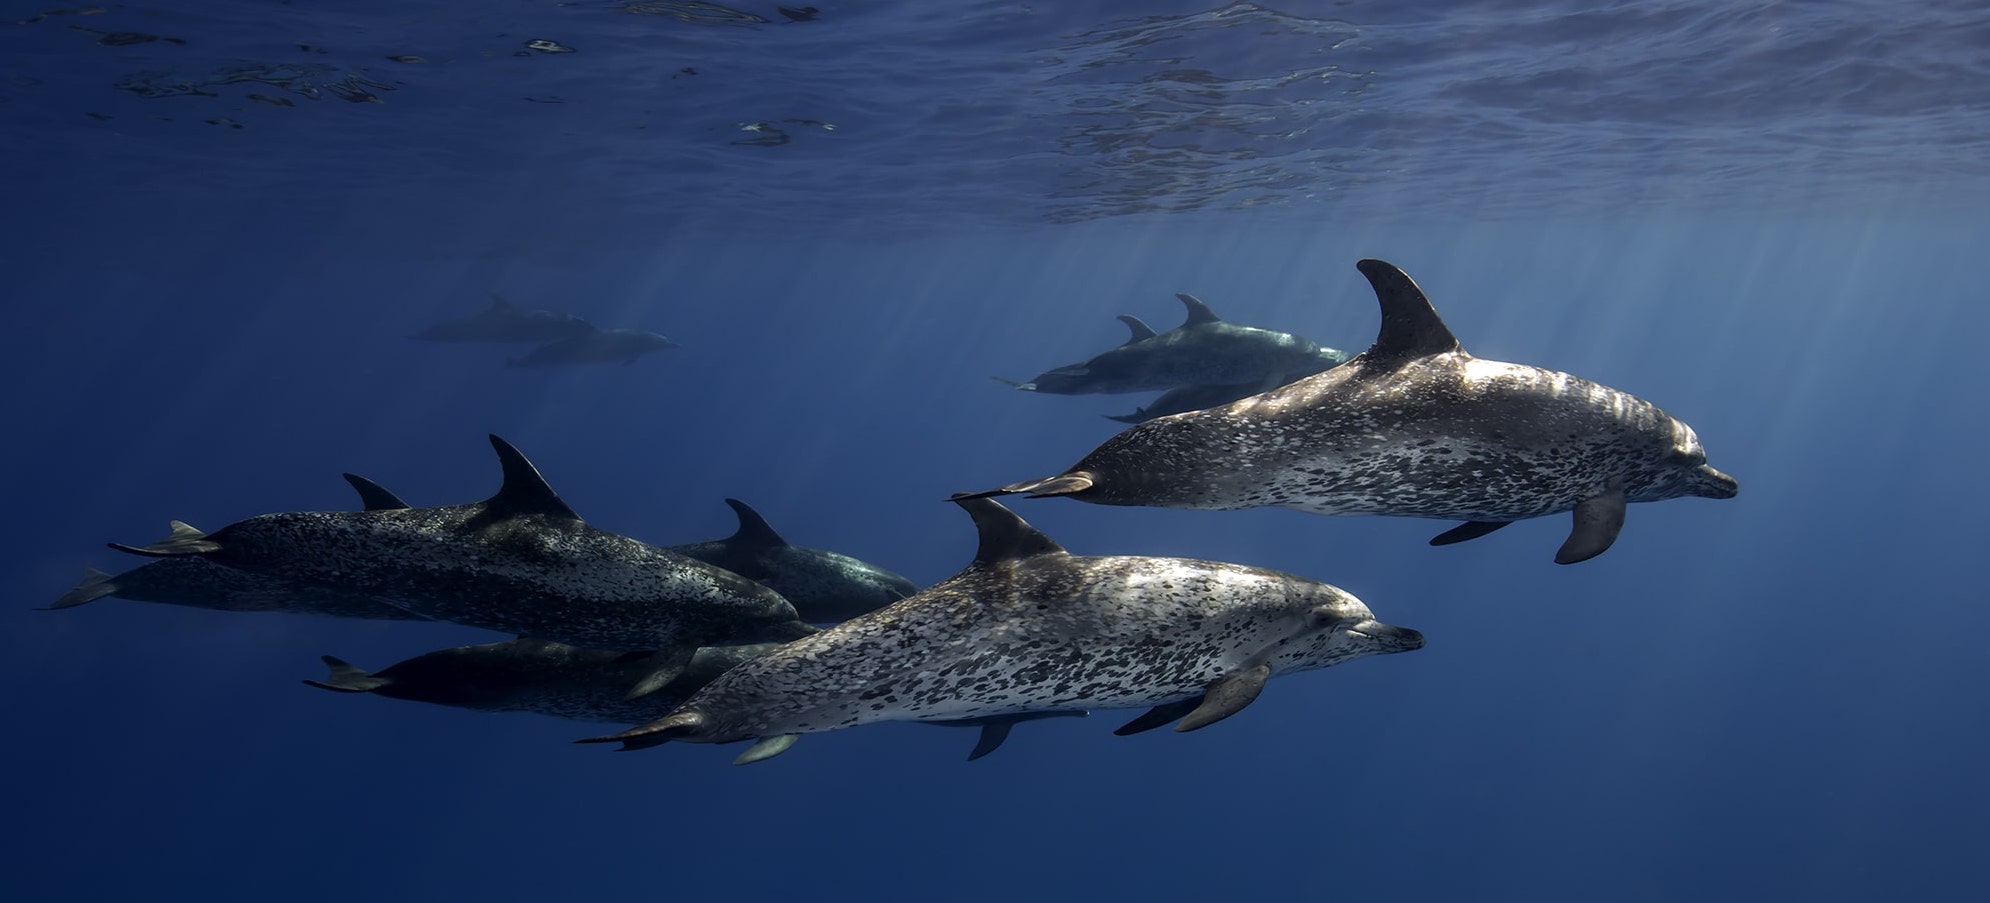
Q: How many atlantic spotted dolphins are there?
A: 12